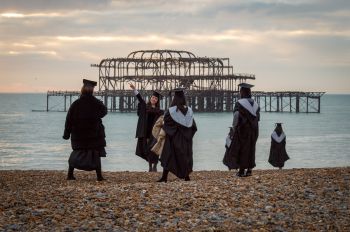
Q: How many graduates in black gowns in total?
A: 6